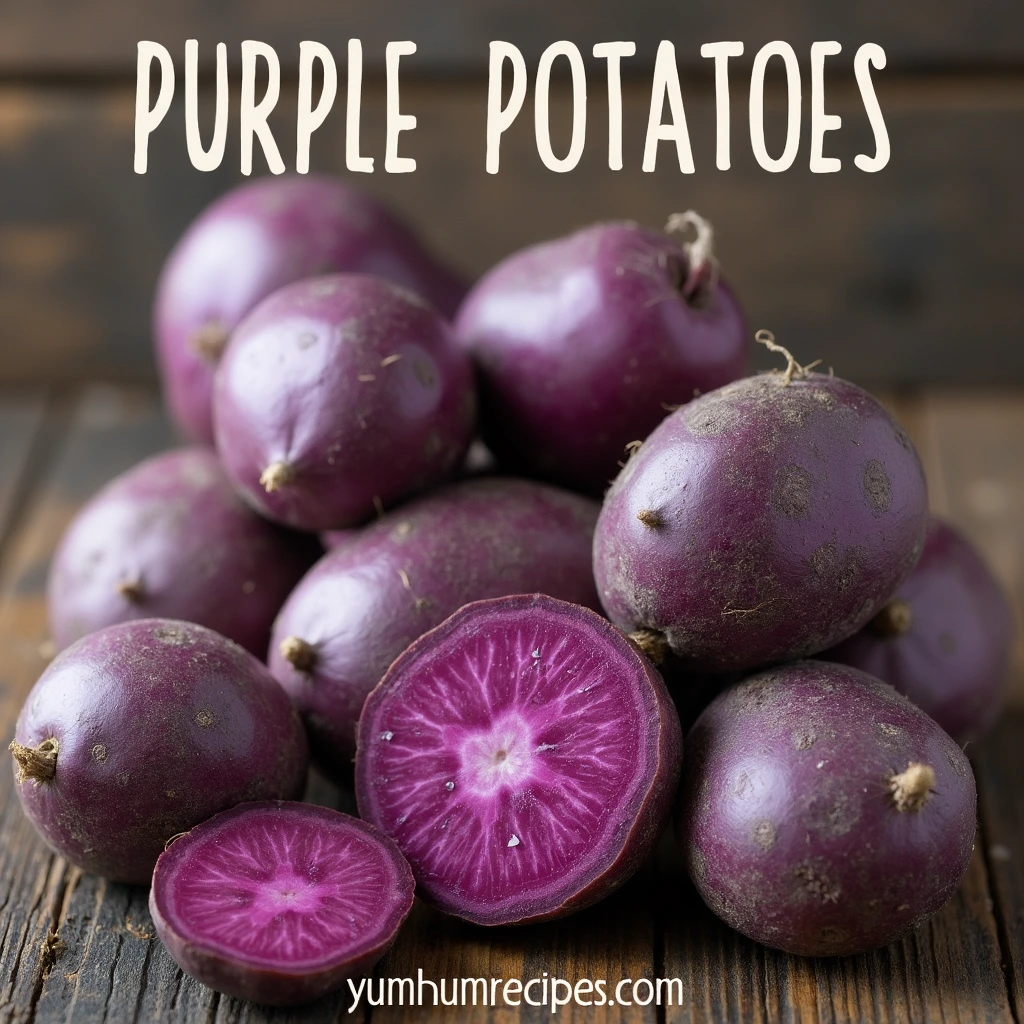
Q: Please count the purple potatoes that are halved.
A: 2